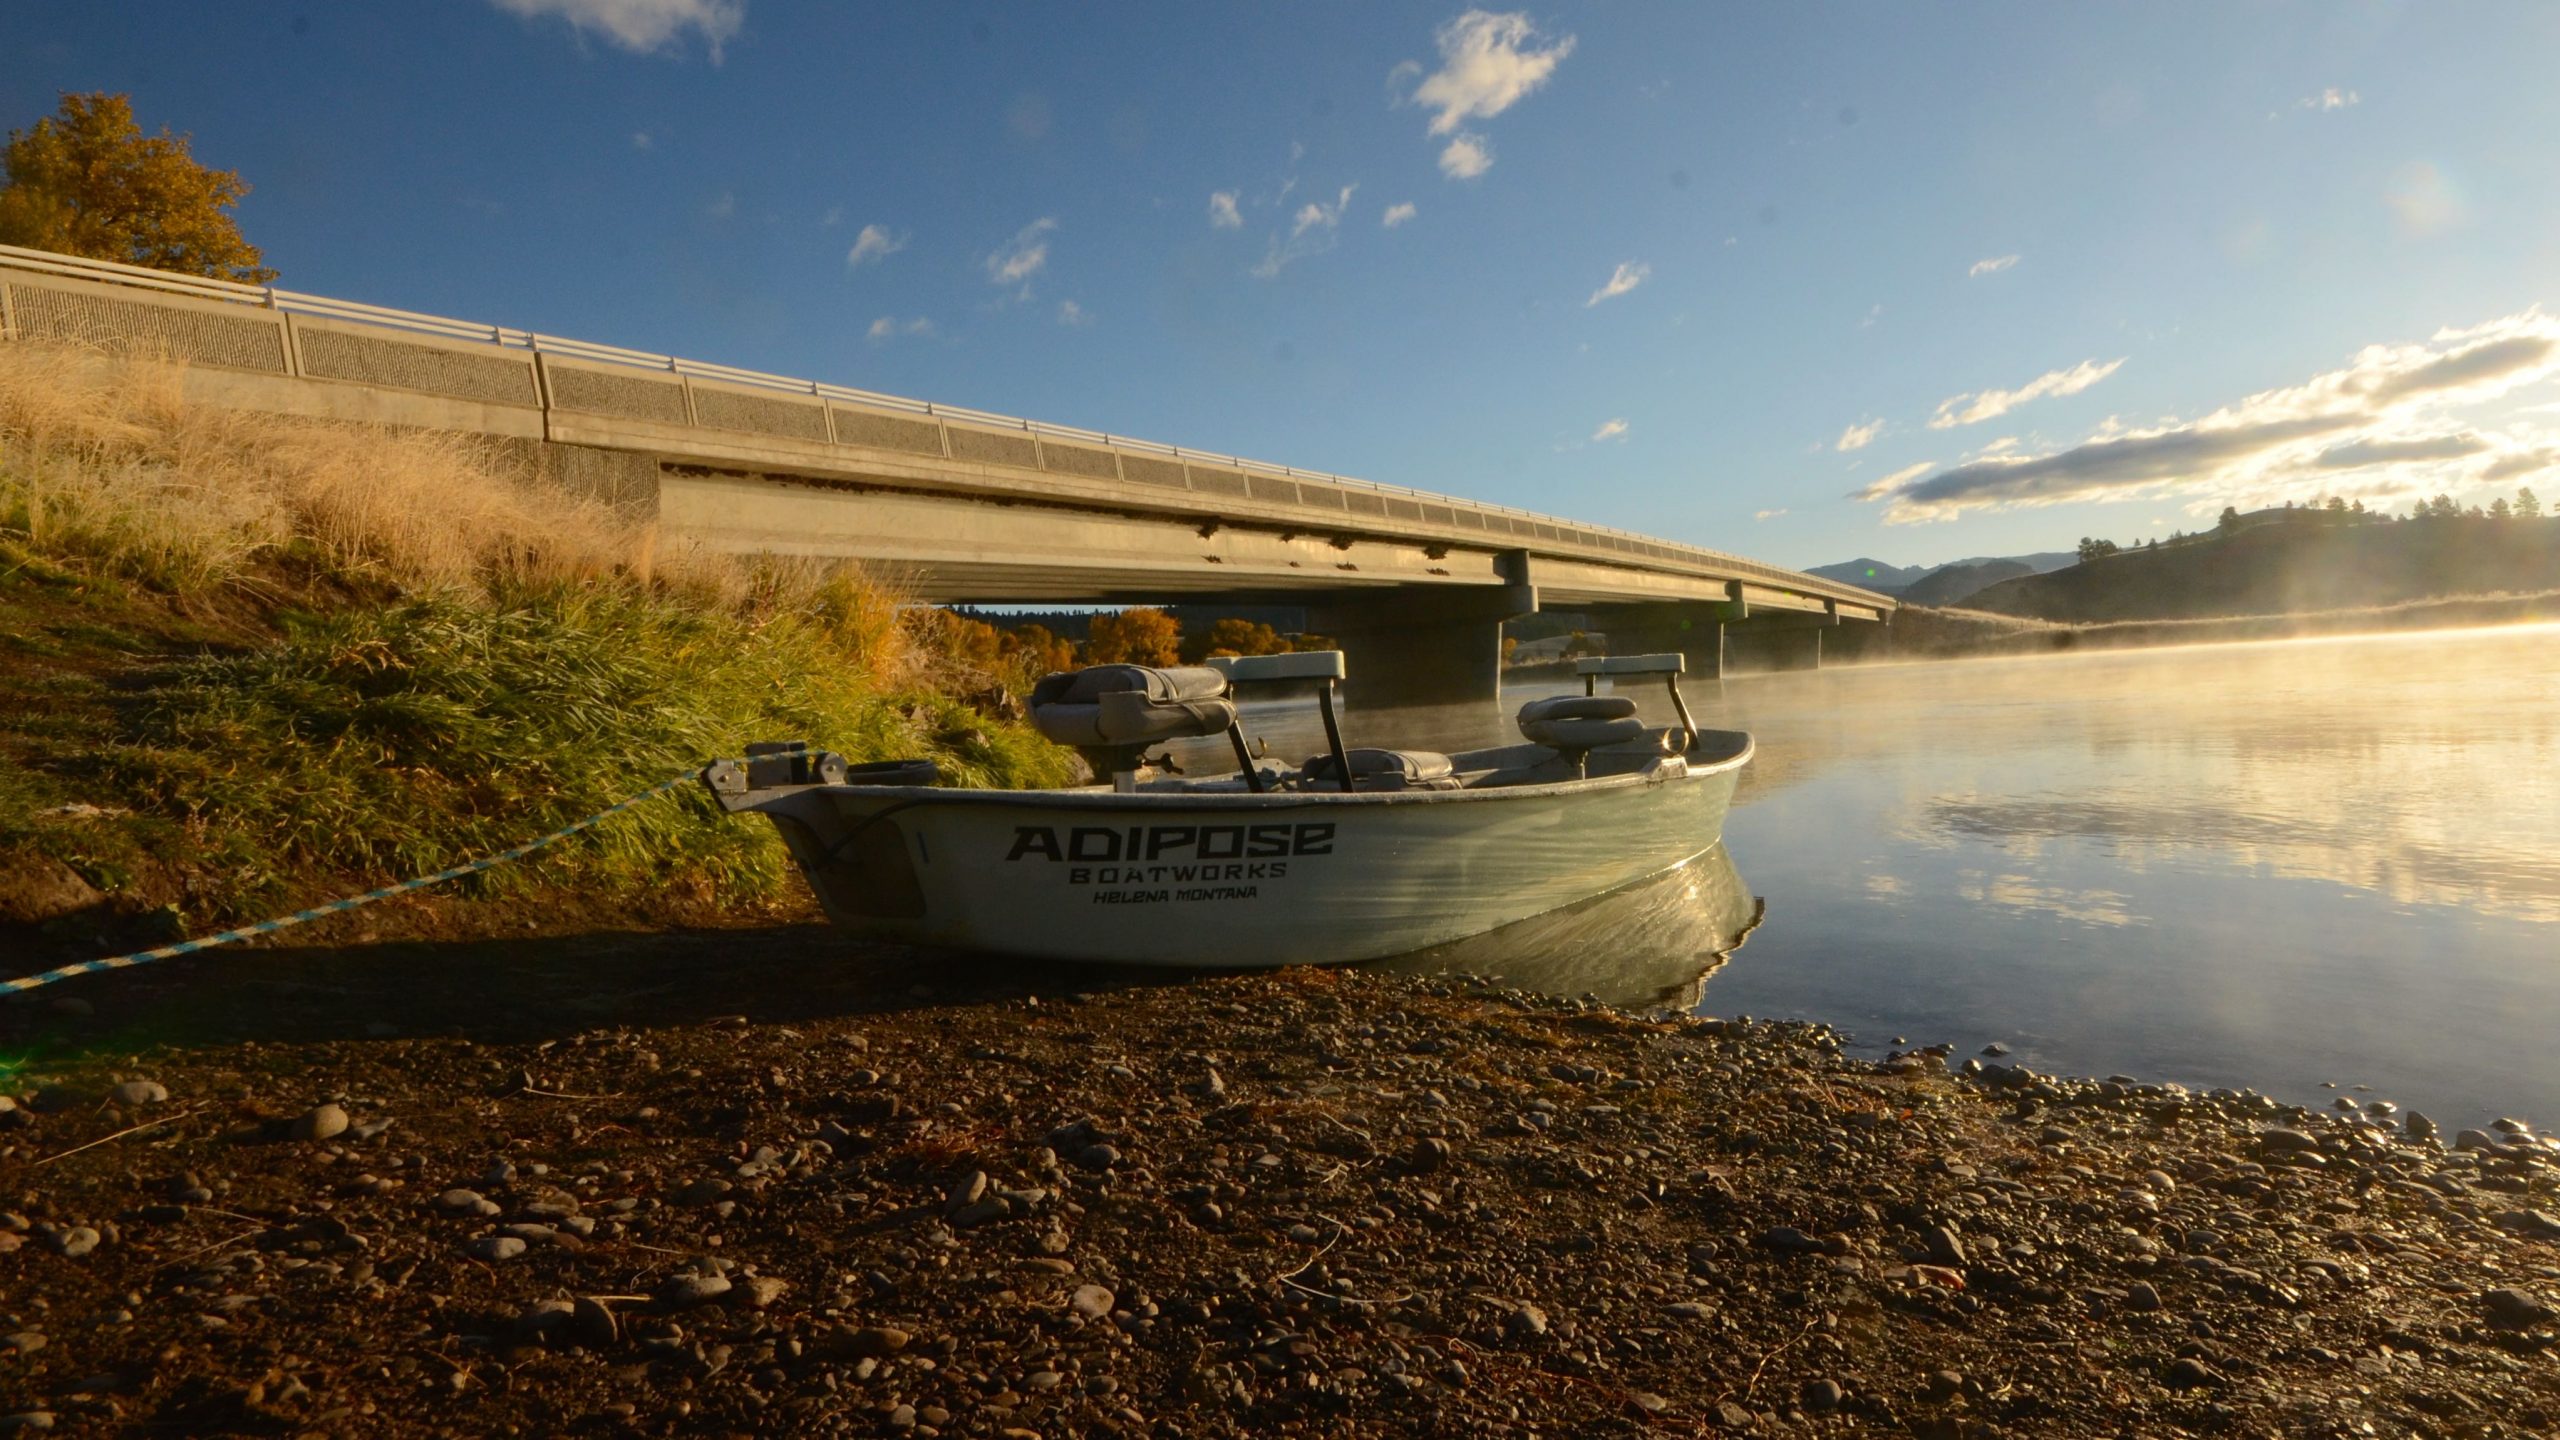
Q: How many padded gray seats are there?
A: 3